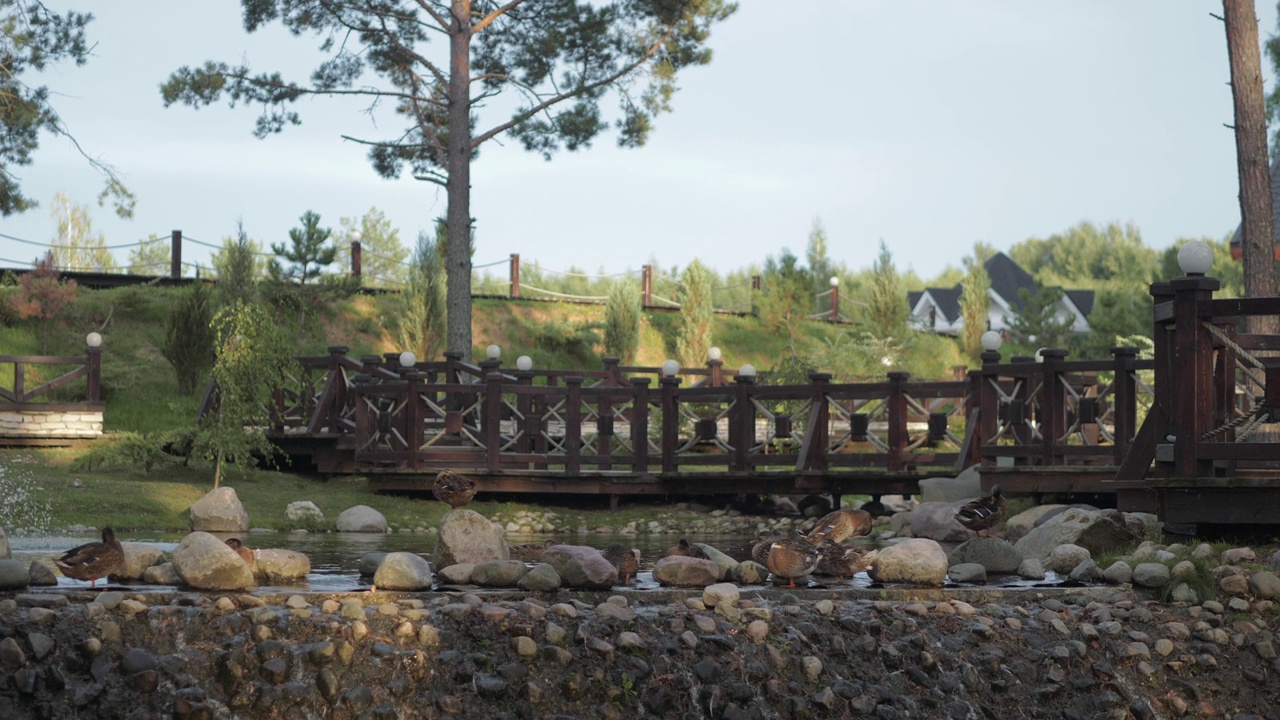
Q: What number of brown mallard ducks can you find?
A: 11